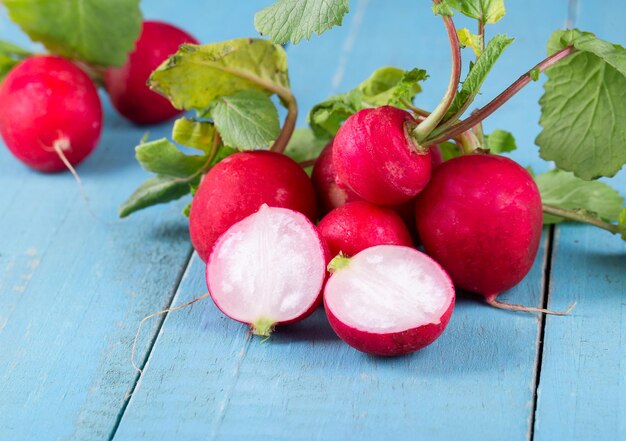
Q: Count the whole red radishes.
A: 7